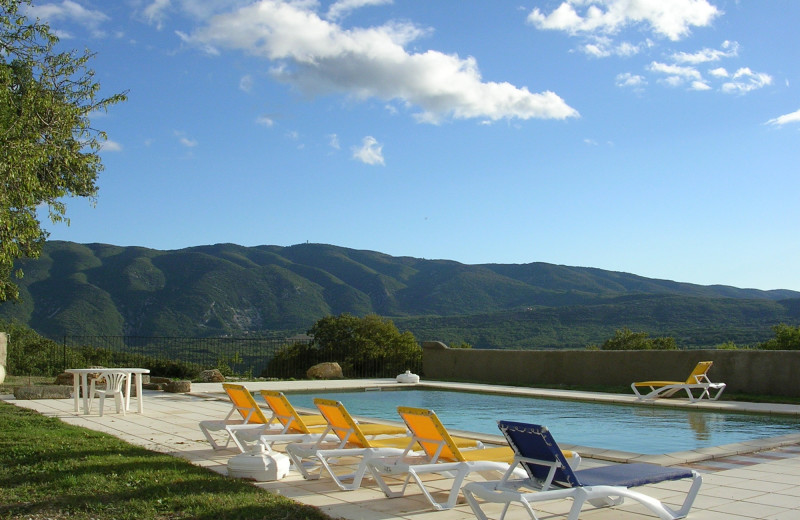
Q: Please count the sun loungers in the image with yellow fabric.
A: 5